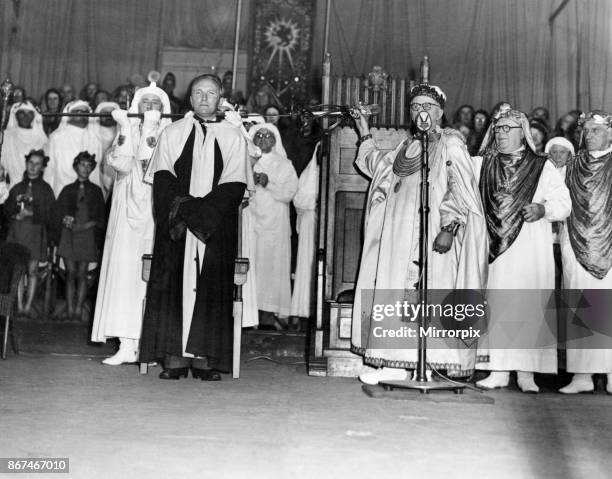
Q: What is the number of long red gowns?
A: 0